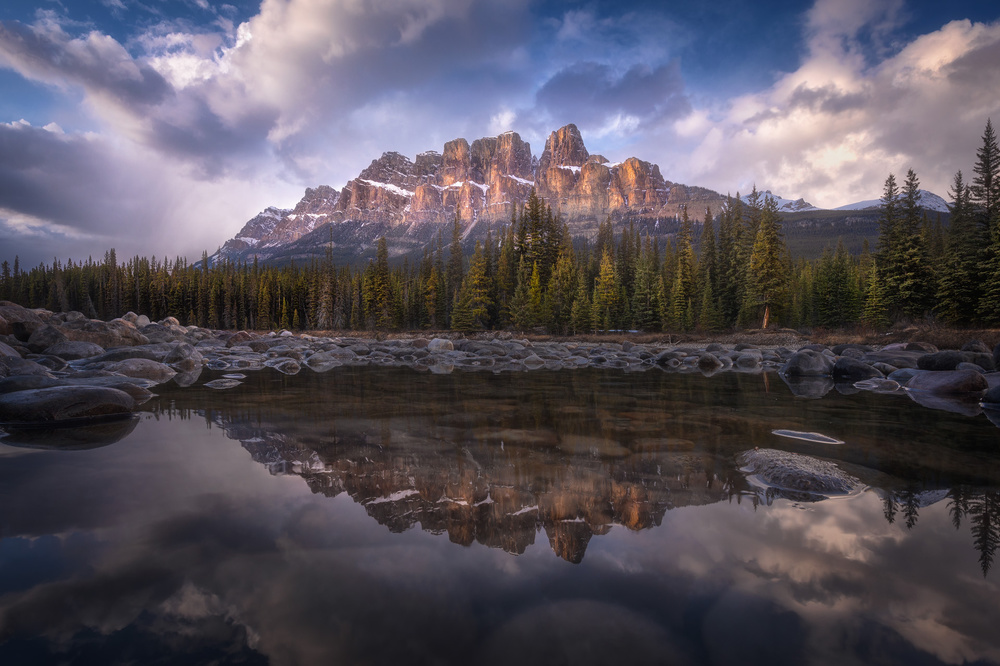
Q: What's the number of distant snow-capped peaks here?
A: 2